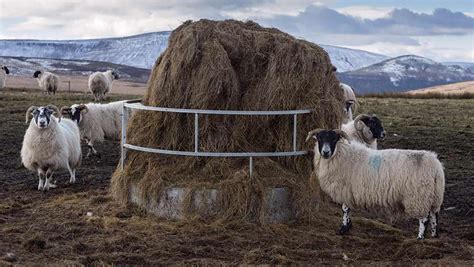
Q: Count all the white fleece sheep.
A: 8